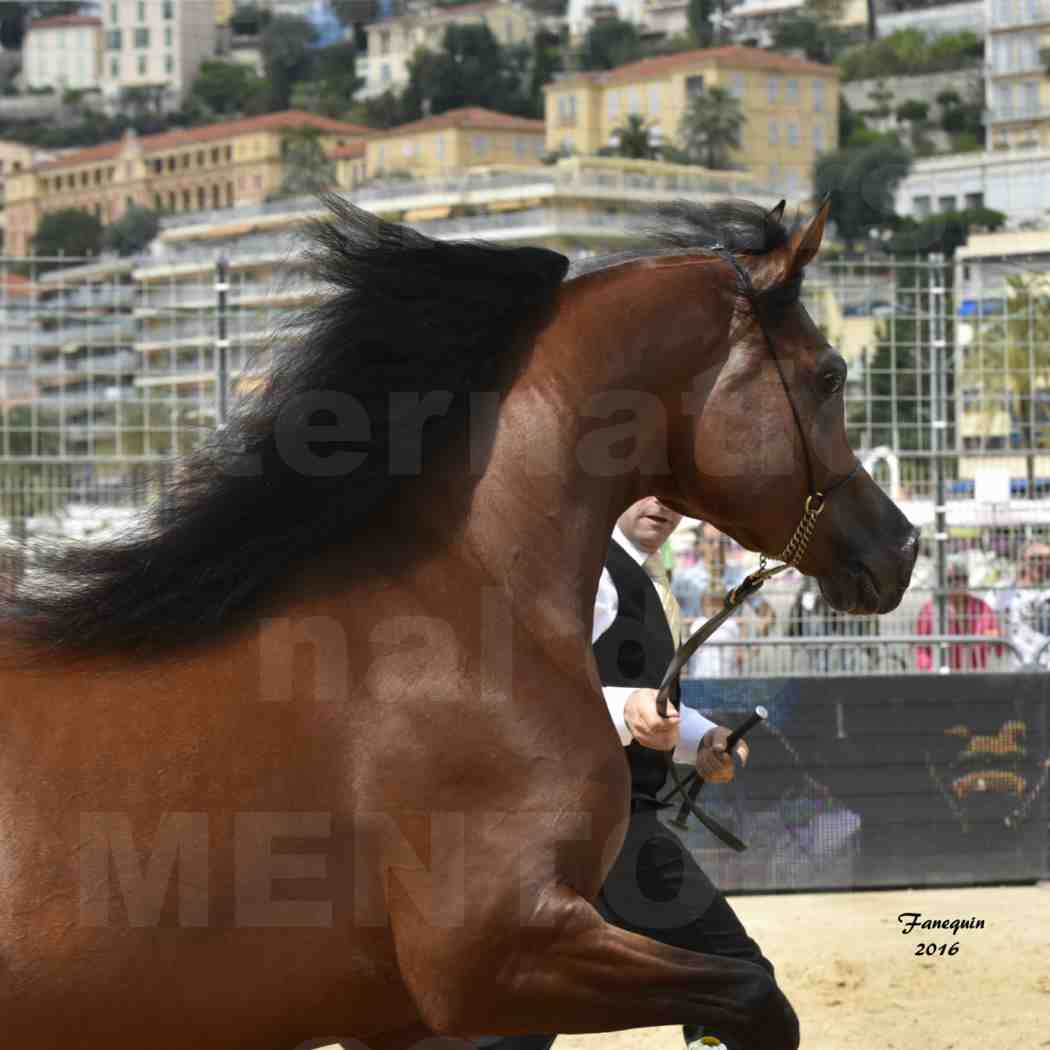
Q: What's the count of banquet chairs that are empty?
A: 0